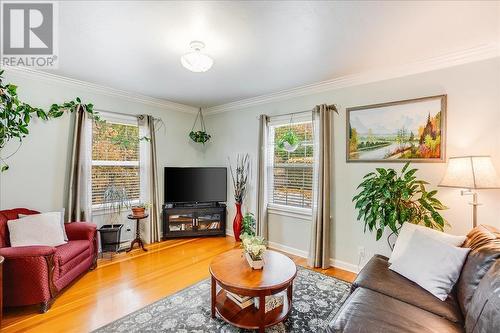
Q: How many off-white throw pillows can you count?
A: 4